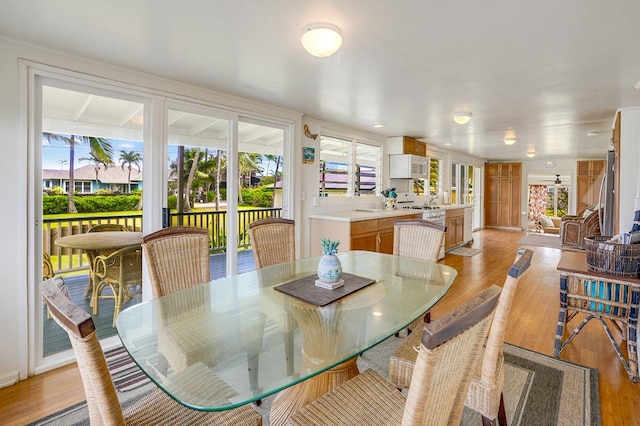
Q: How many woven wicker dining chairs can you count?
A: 6